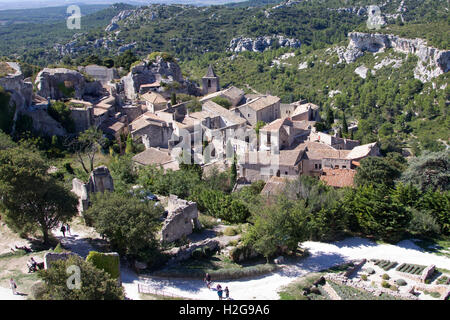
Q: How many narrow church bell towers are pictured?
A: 1